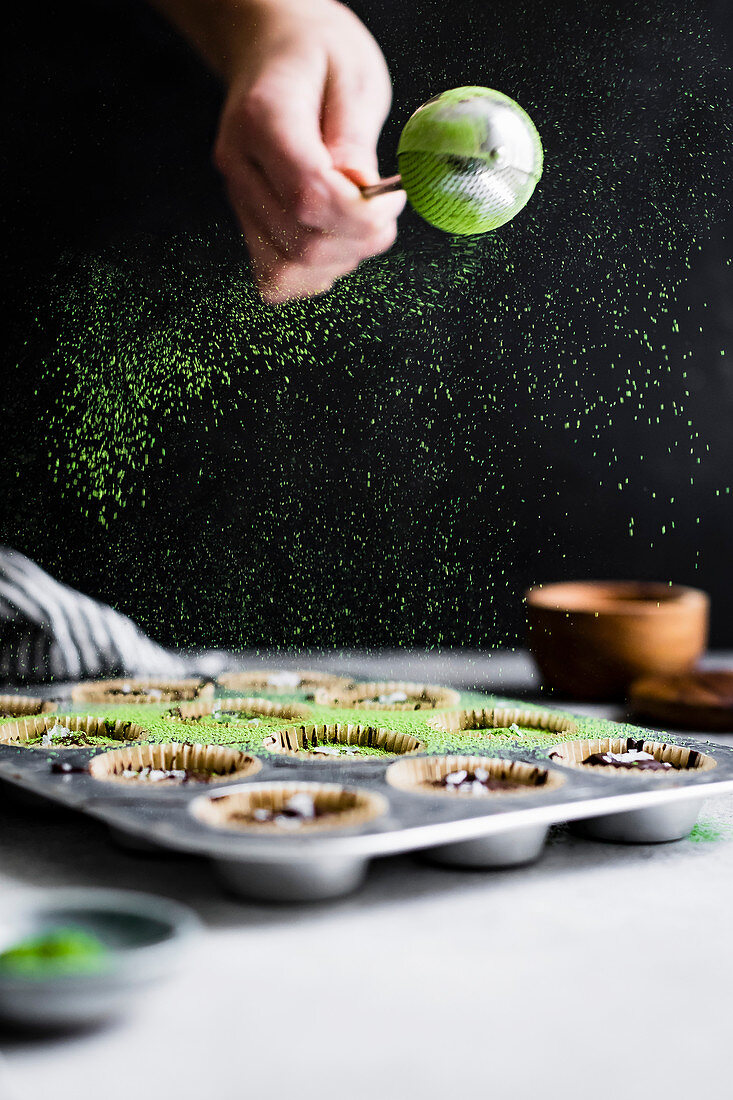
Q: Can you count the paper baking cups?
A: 12